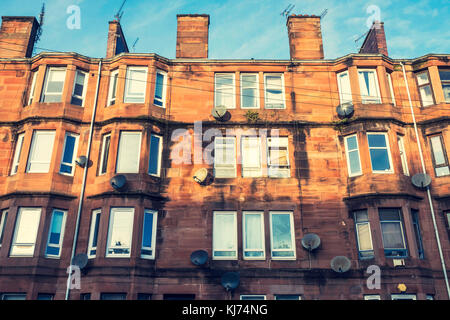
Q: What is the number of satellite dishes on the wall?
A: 11